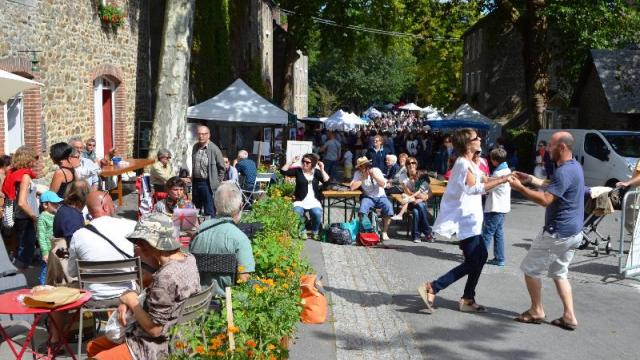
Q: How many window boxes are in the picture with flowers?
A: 1